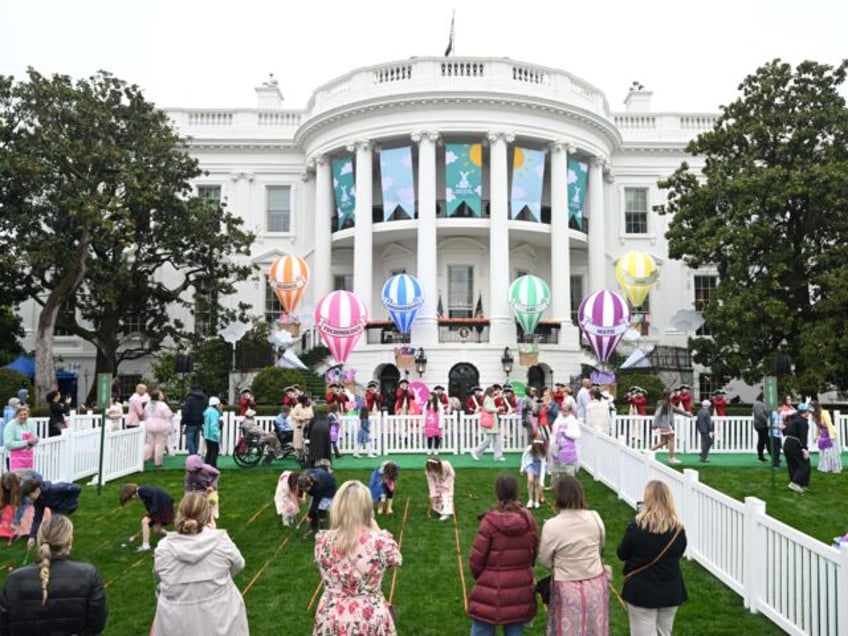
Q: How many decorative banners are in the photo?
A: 5